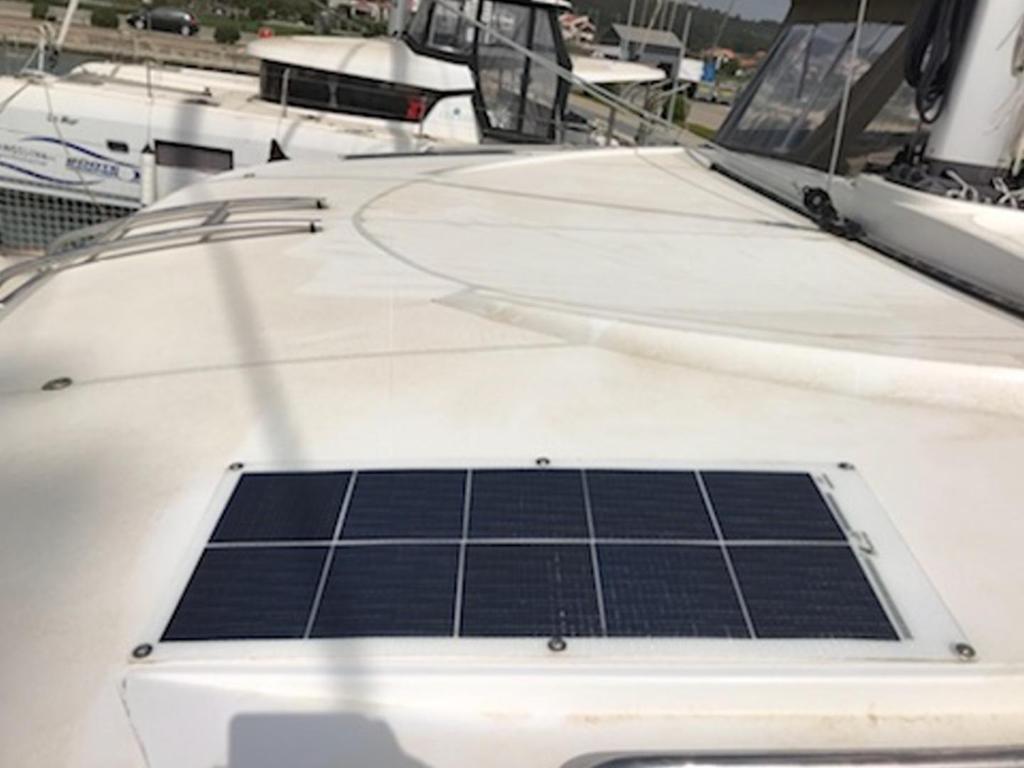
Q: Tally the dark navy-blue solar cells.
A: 10